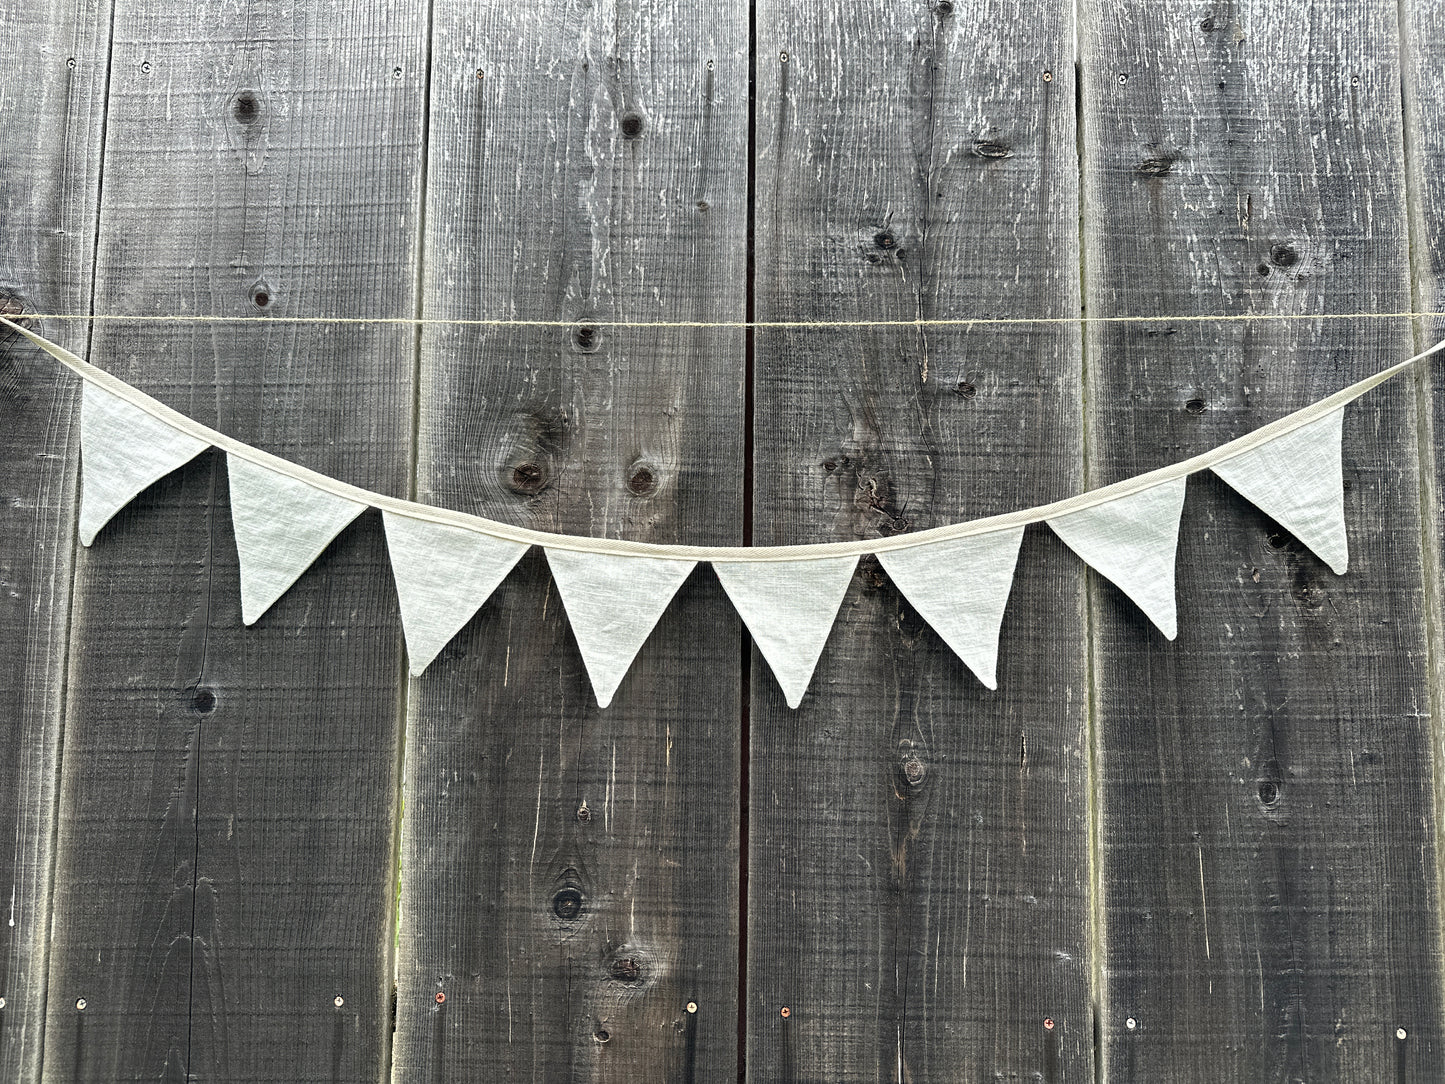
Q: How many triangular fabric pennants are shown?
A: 8